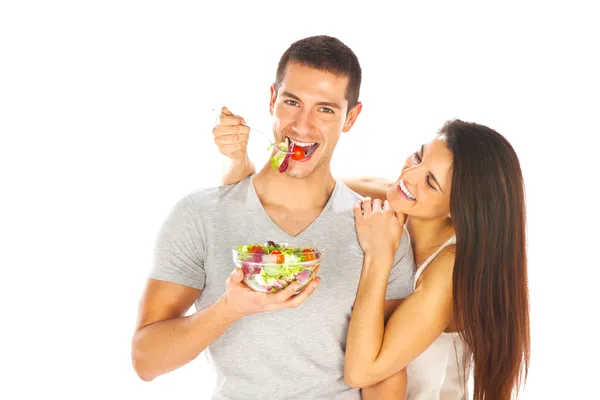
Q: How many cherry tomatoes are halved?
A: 0